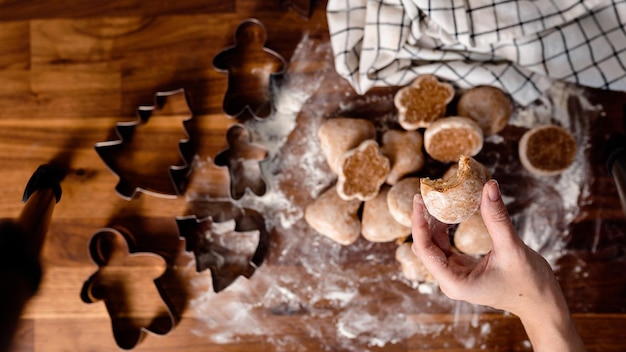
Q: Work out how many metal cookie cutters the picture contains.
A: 5